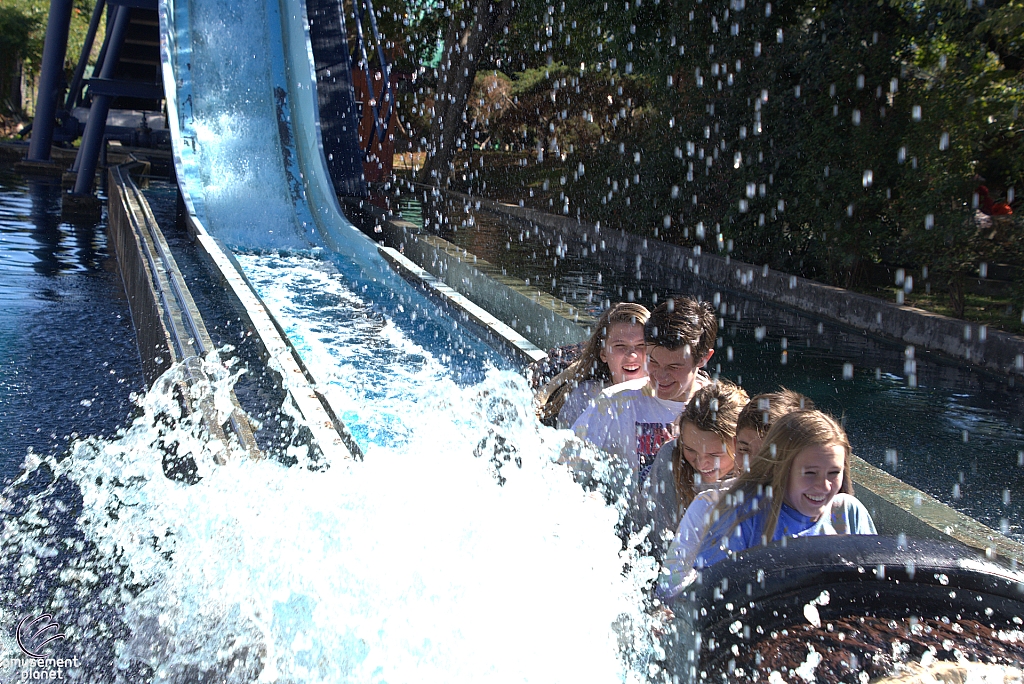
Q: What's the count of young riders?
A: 5